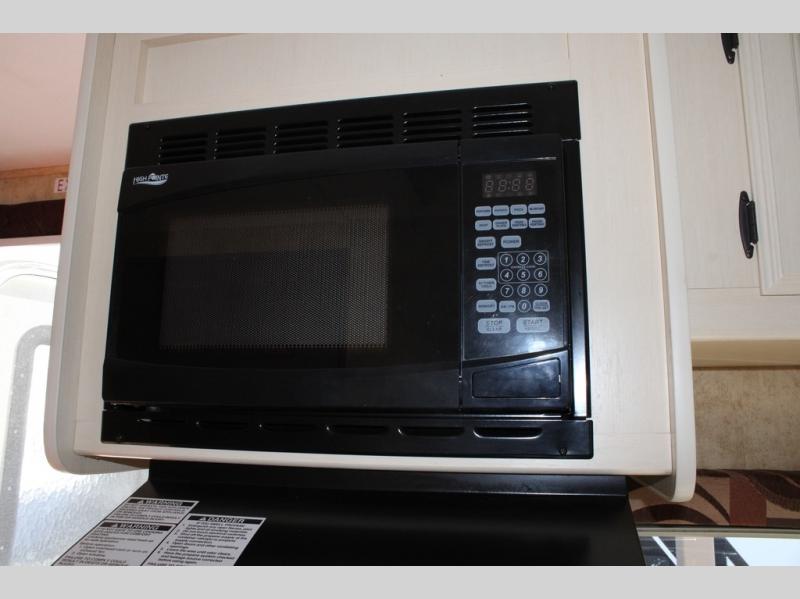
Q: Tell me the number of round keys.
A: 10